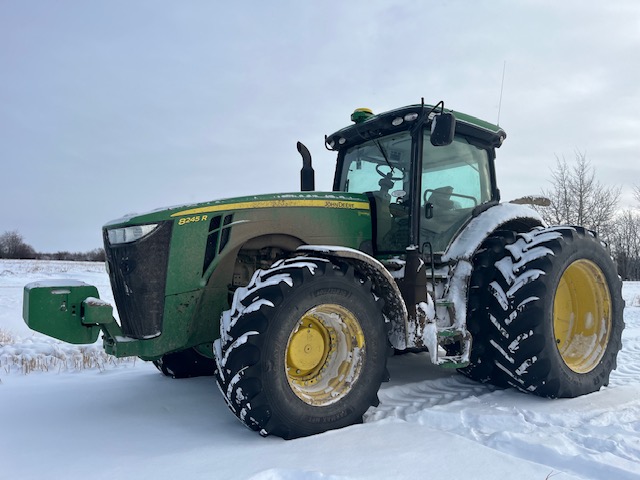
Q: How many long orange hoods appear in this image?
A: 0